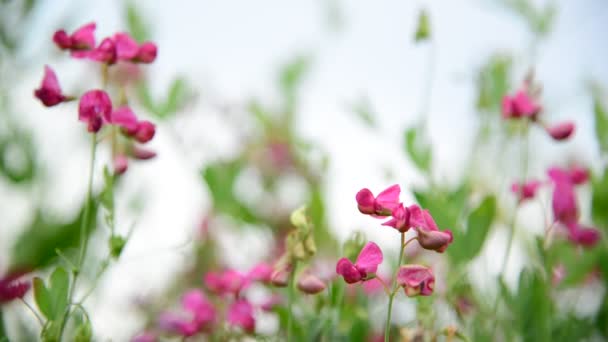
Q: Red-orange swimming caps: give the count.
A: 0